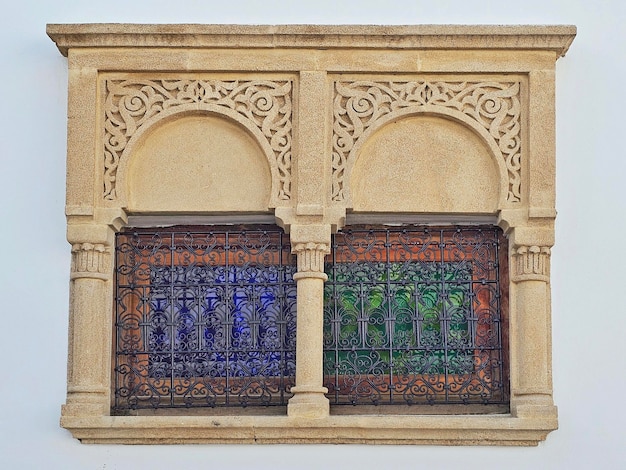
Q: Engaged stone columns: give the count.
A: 3